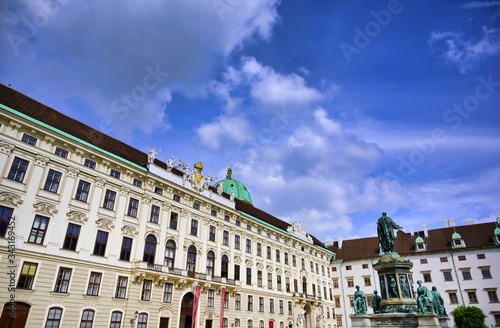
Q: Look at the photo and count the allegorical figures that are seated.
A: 4